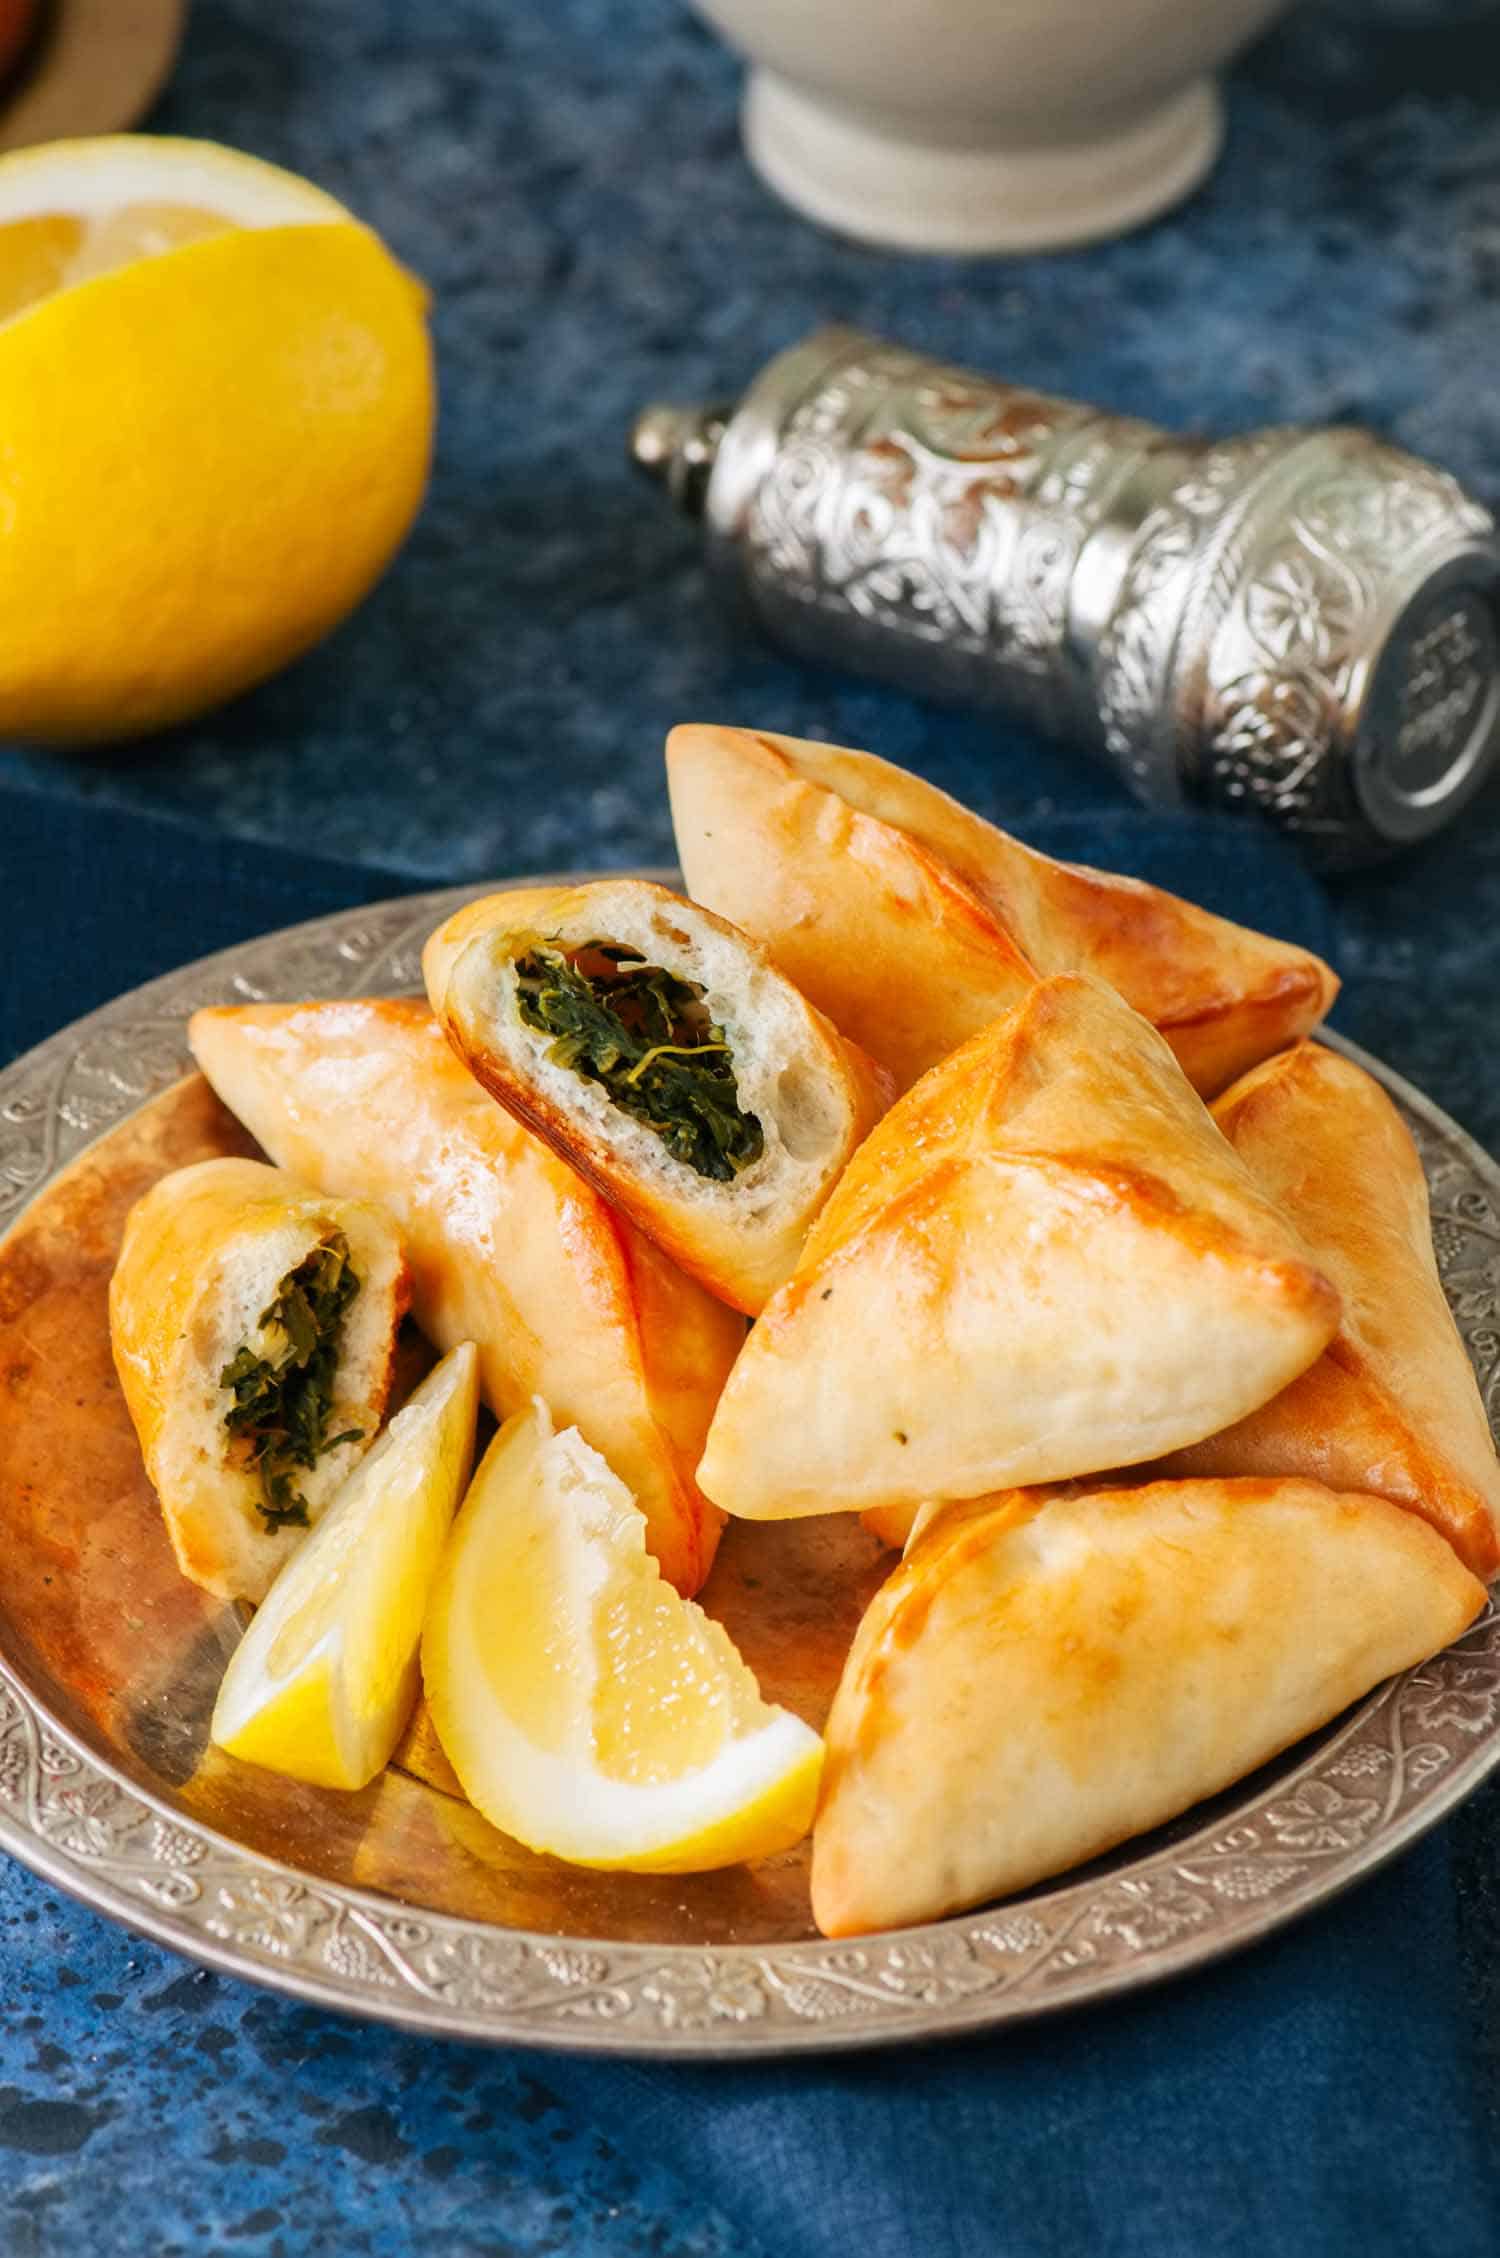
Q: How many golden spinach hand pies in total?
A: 7